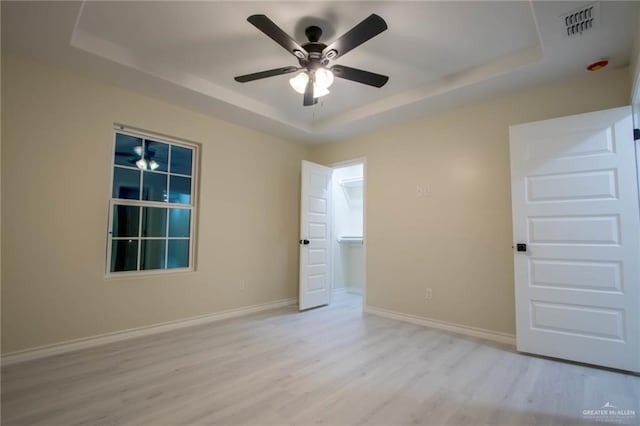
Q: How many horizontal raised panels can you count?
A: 10